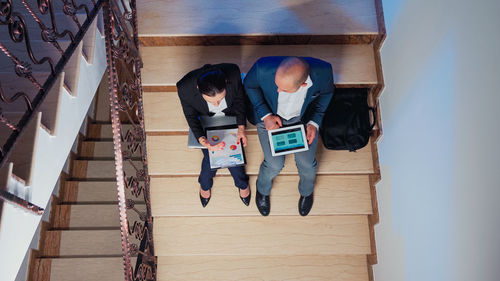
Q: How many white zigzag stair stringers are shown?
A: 1